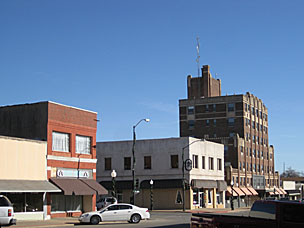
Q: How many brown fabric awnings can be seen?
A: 2